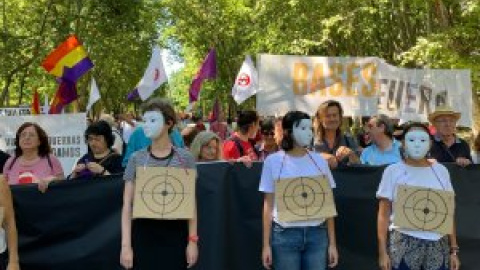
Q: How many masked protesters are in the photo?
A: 3